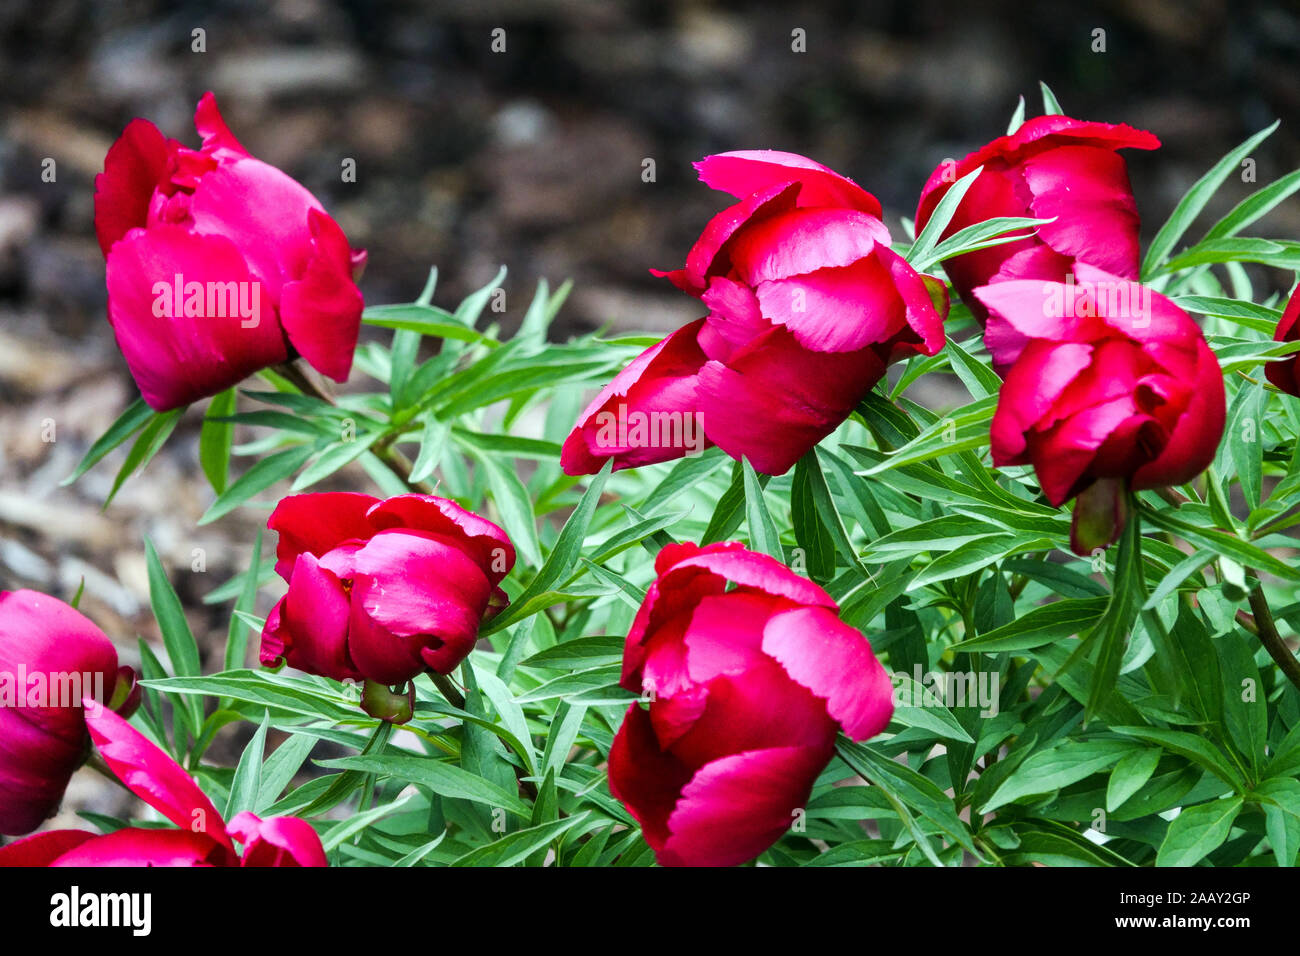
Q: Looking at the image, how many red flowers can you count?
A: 9